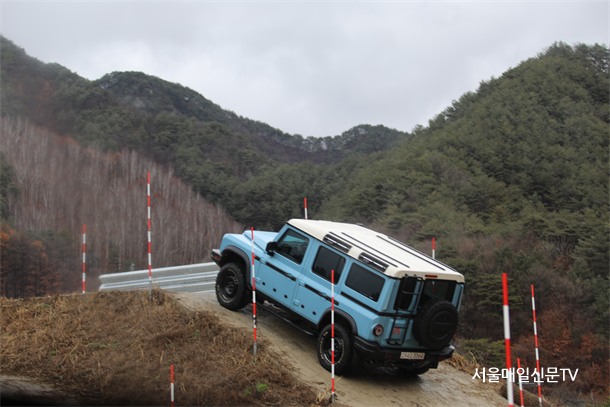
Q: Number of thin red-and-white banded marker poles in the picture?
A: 10